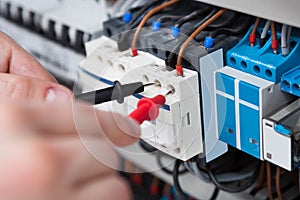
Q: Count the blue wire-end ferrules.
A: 4